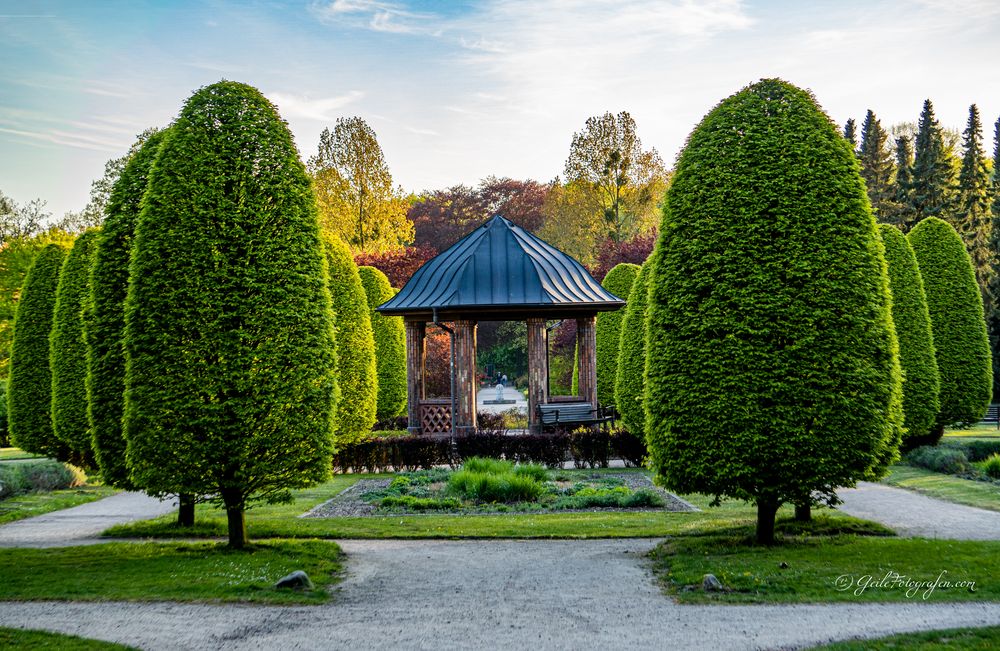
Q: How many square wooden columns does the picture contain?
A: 4